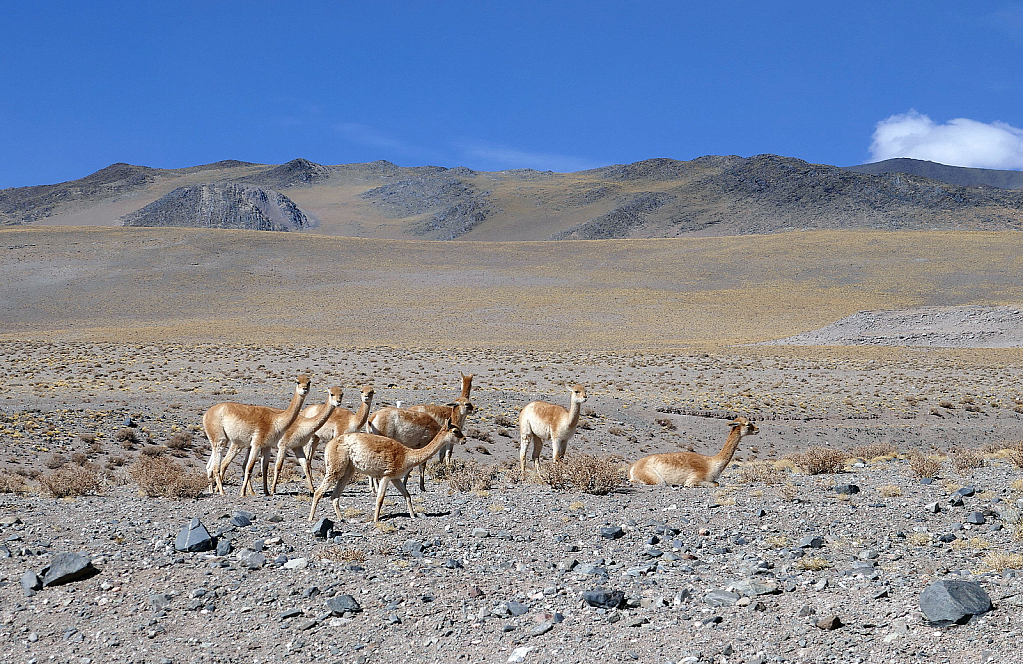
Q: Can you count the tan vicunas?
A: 8